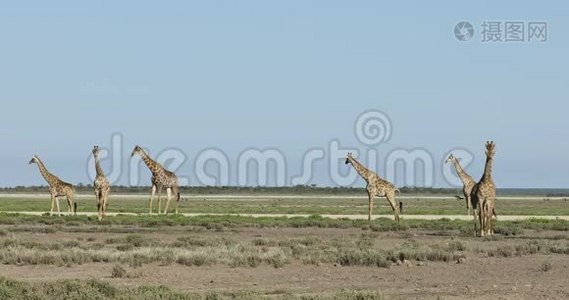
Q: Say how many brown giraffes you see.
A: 6